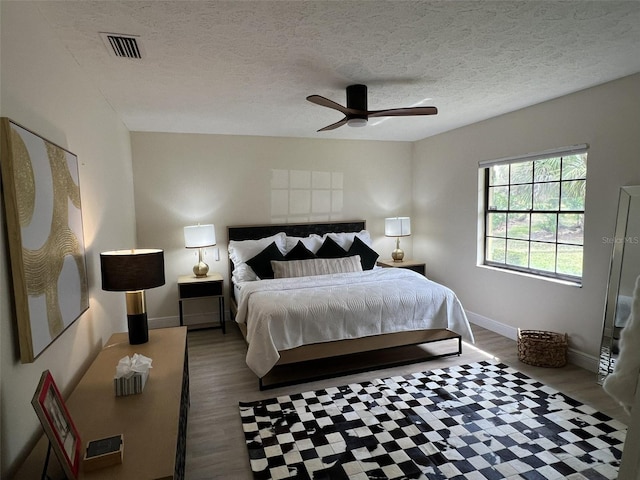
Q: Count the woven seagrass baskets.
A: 1